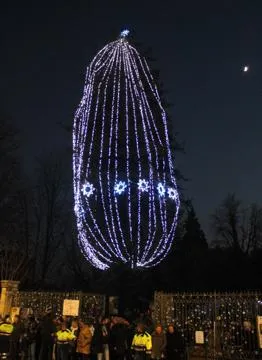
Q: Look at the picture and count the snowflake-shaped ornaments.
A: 5